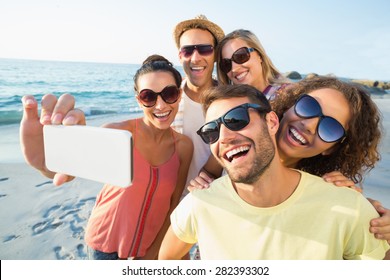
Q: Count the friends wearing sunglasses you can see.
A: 5